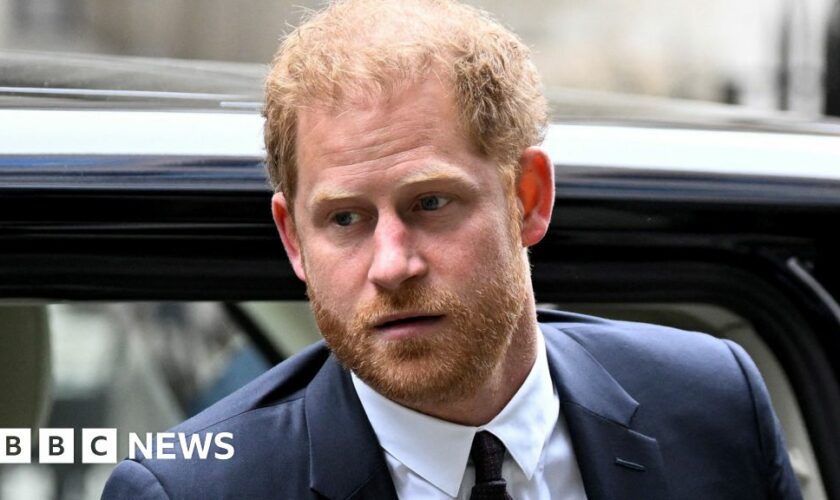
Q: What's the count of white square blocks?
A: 3